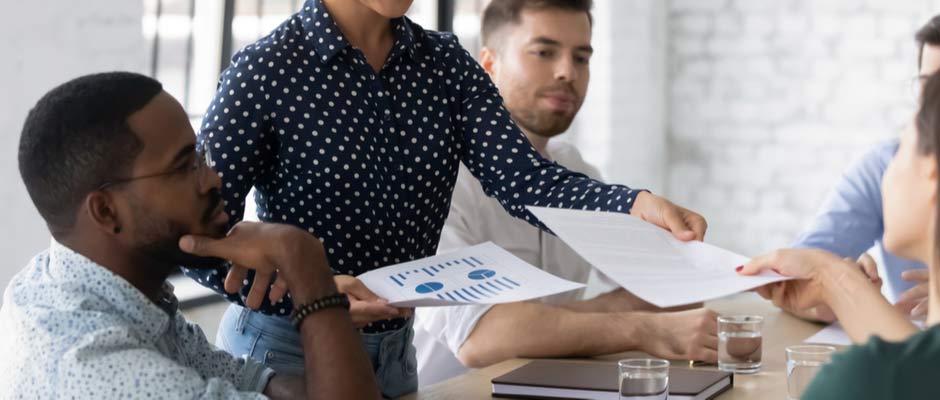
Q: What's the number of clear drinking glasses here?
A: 3